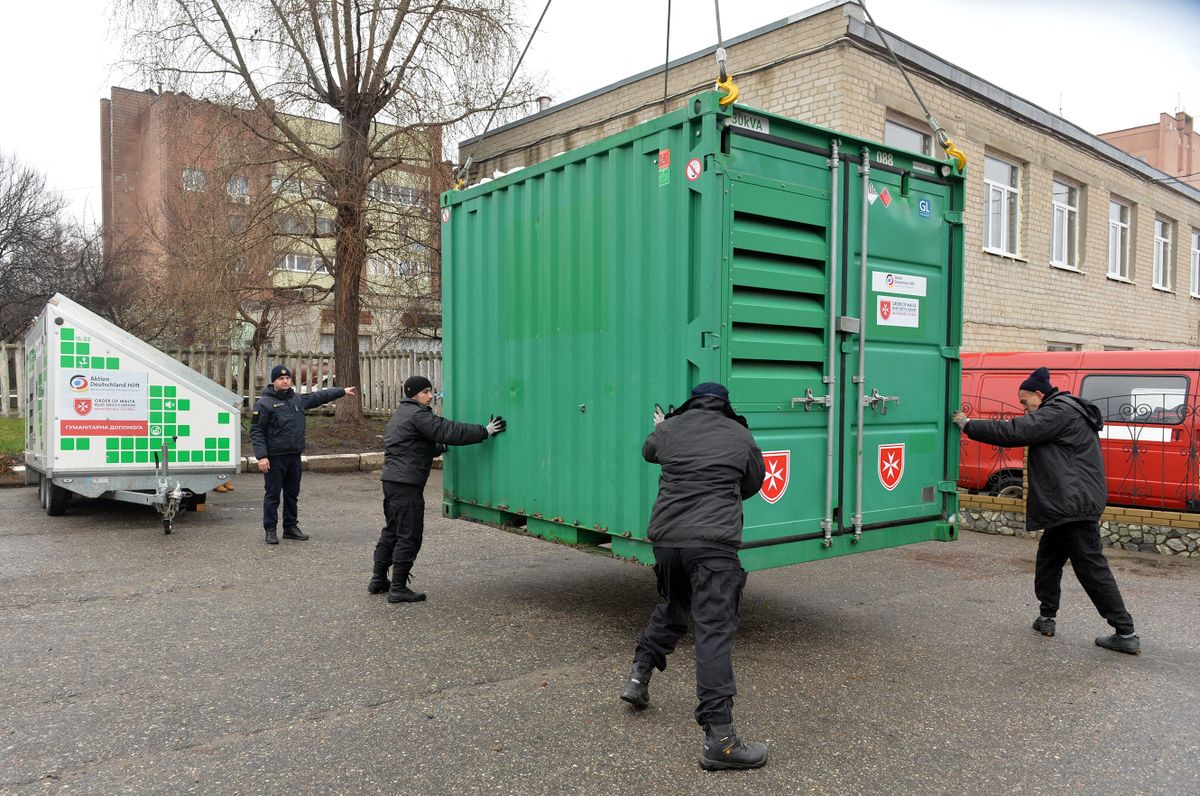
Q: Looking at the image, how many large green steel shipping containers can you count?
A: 1